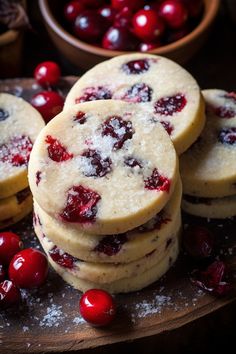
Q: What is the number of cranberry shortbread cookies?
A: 9